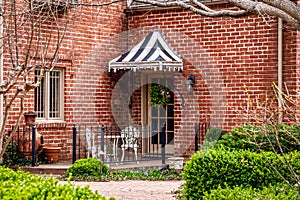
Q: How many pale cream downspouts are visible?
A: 1